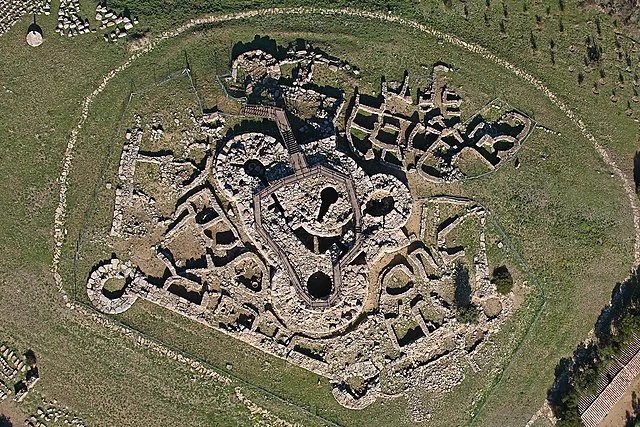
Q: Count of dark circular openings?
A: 4